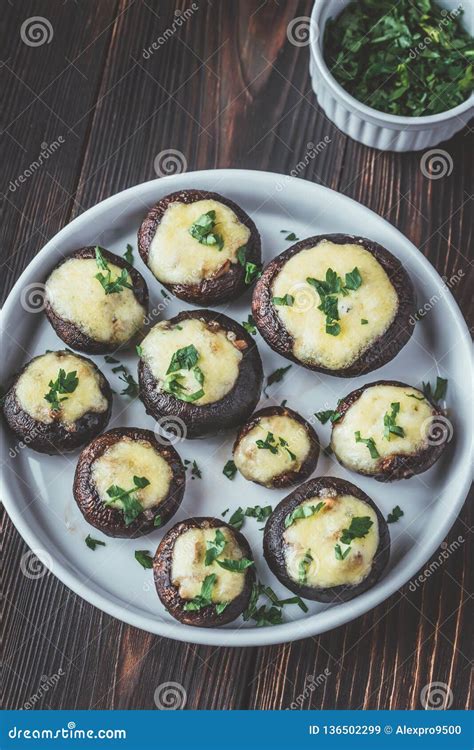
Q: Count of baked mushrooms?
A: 10